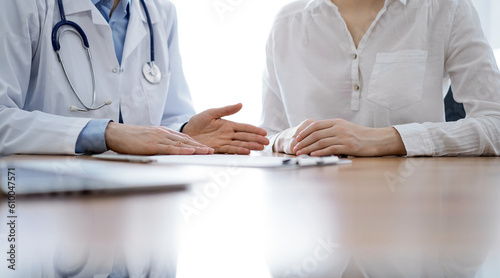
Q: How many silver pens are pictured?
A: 1